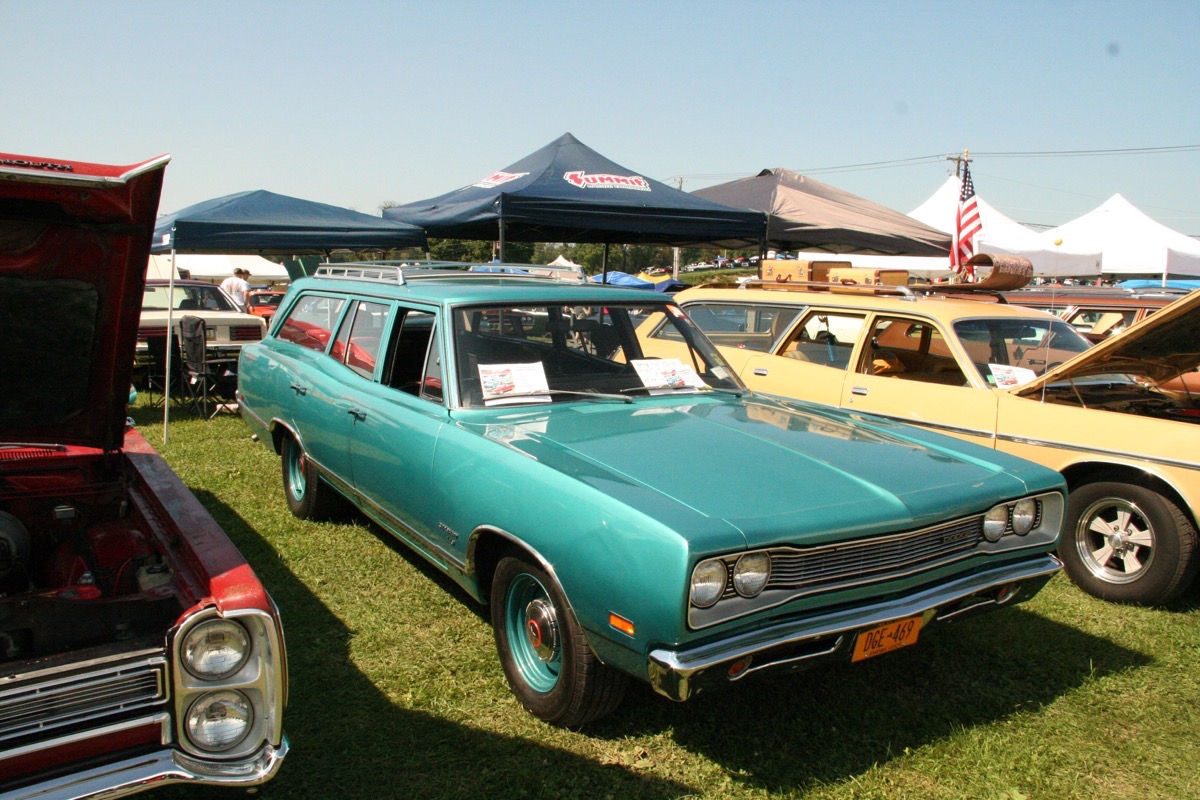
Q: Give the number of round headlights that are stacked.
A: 2